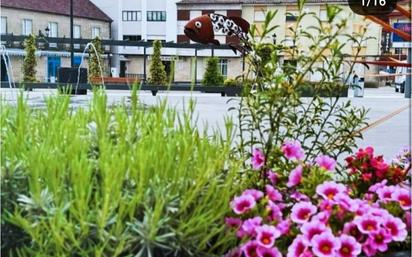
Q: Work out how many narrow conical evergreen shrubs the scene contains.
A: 4